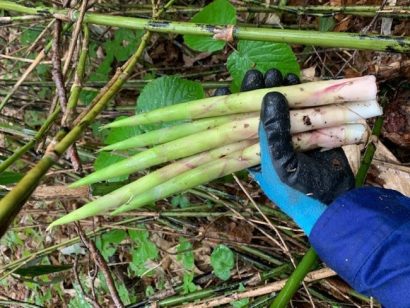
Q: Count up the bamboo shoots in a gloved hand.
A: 5